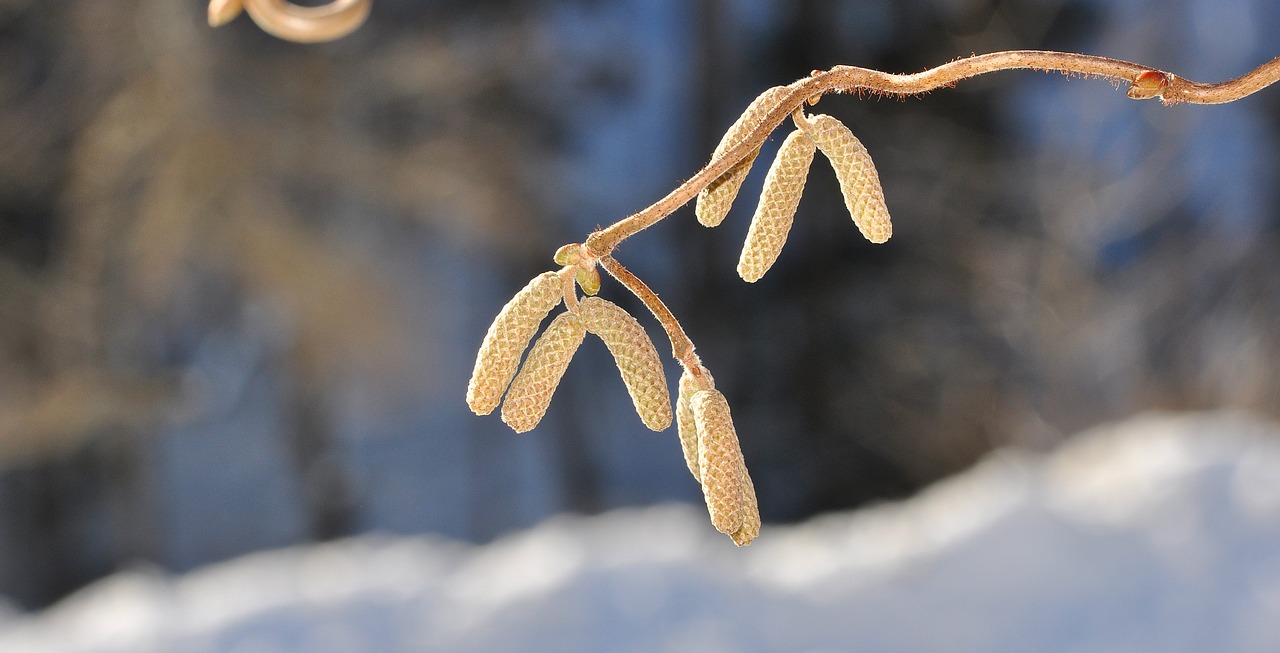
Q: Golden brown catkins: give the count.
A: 9